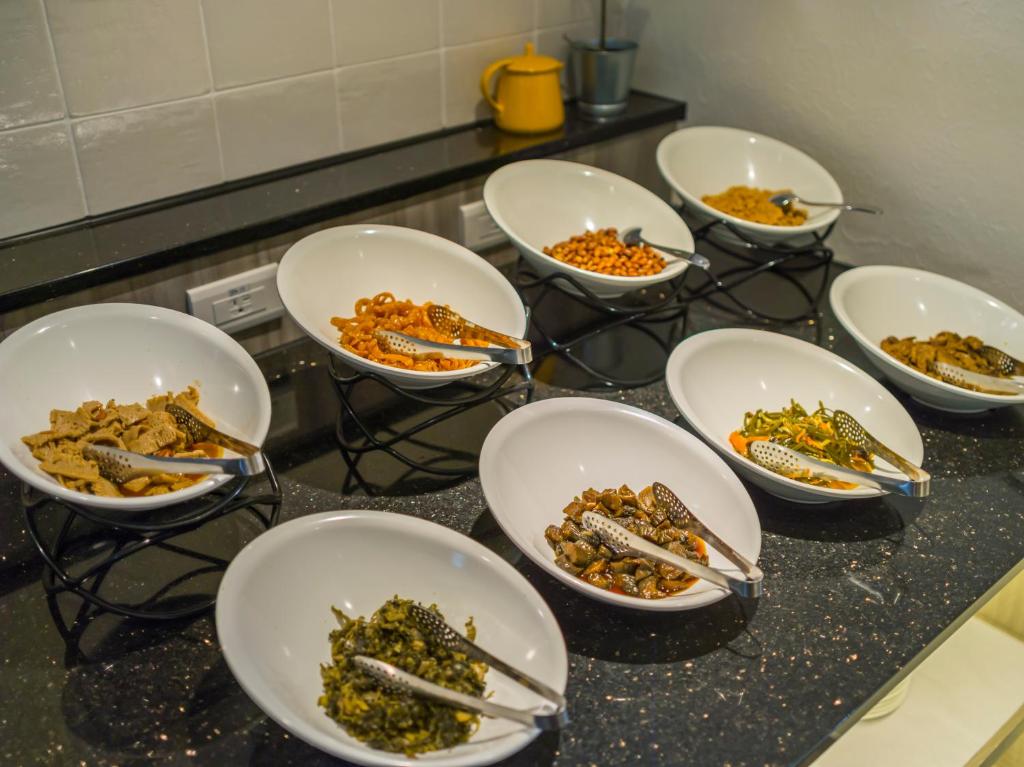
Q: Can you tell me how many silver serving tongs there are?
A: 6